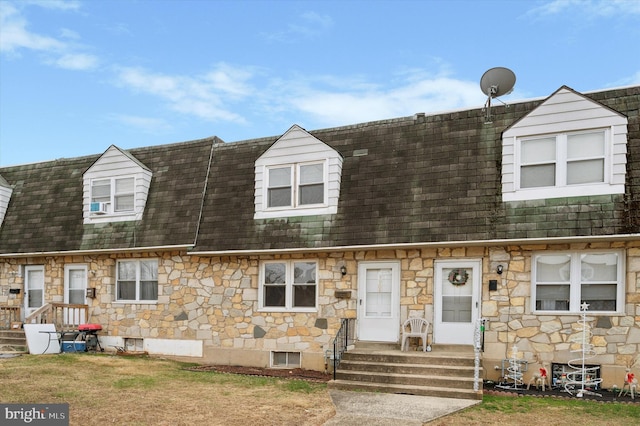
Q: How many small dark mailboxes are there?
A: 4